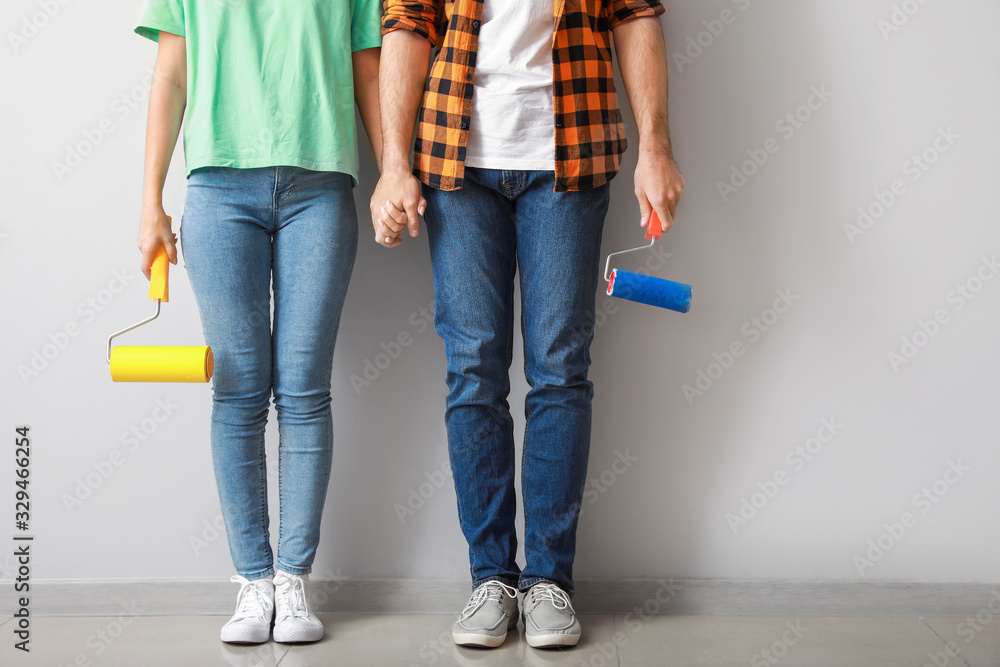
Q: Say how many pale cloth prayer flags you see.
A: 0